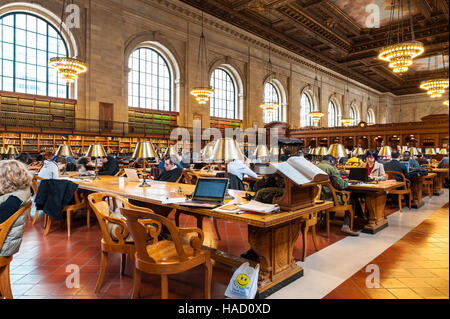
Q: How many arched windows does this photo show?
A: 8